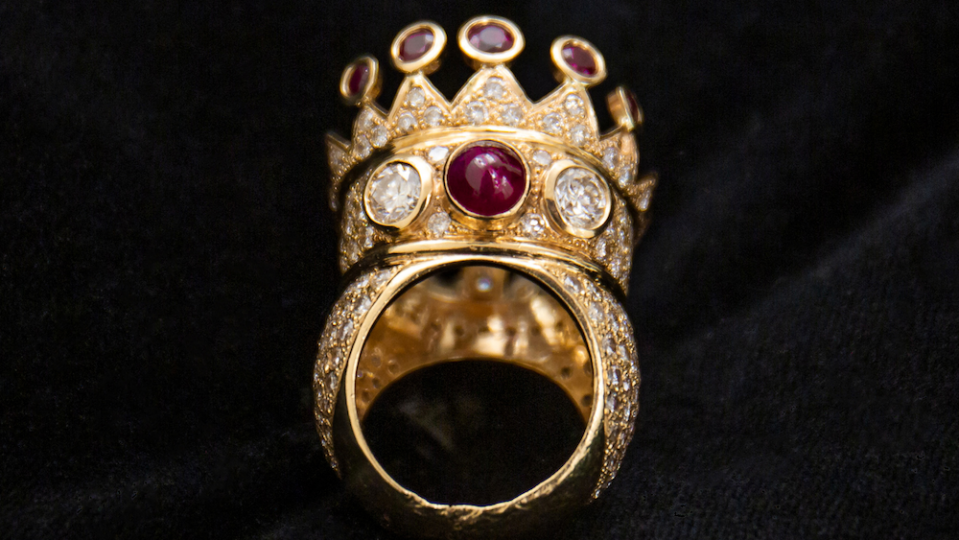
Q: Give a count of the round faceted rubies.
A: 5